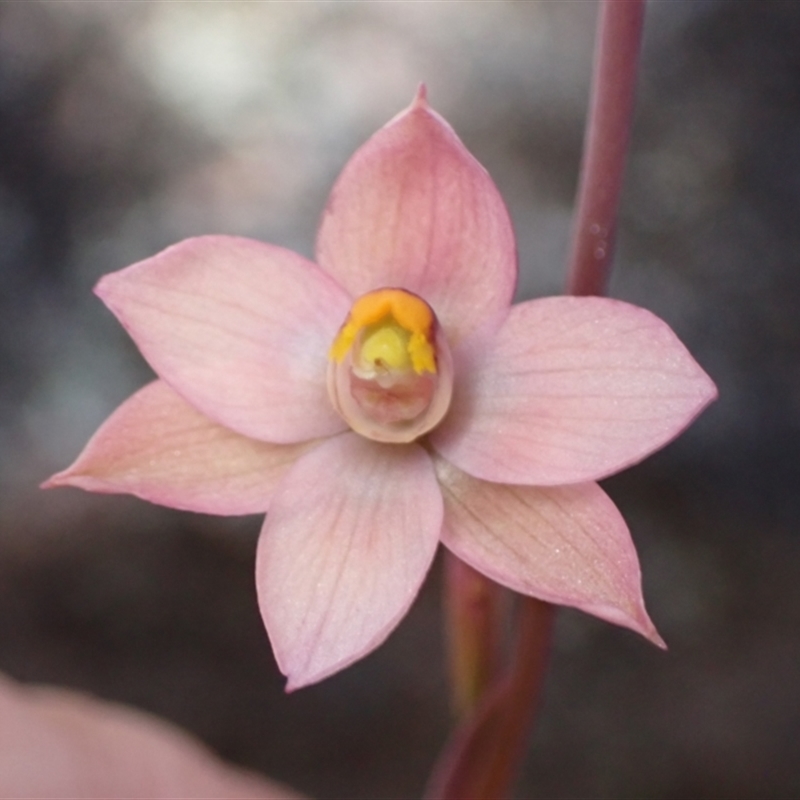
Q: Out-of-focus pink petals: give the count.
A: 1